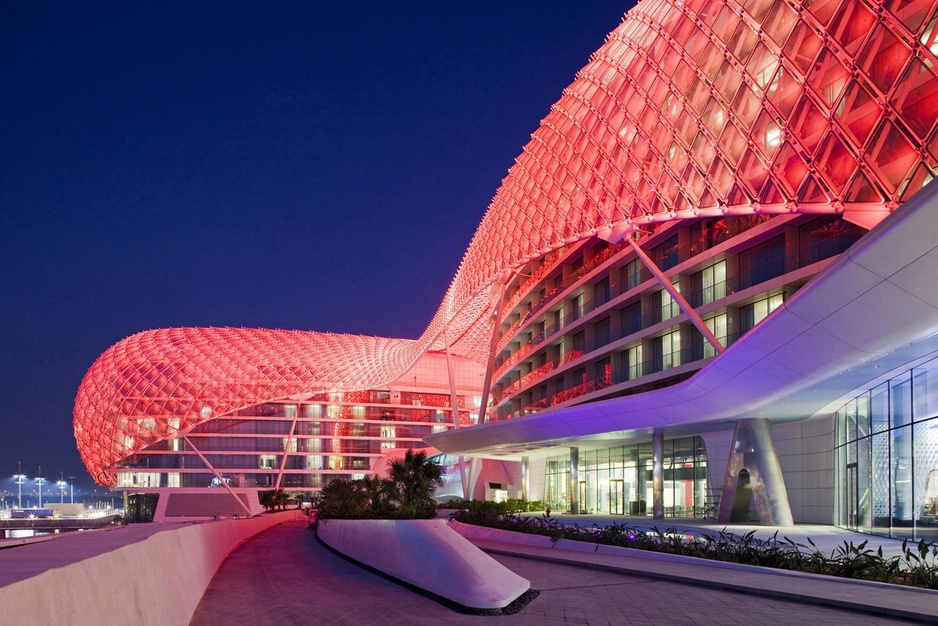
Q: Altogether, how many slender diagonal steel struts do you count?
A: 5